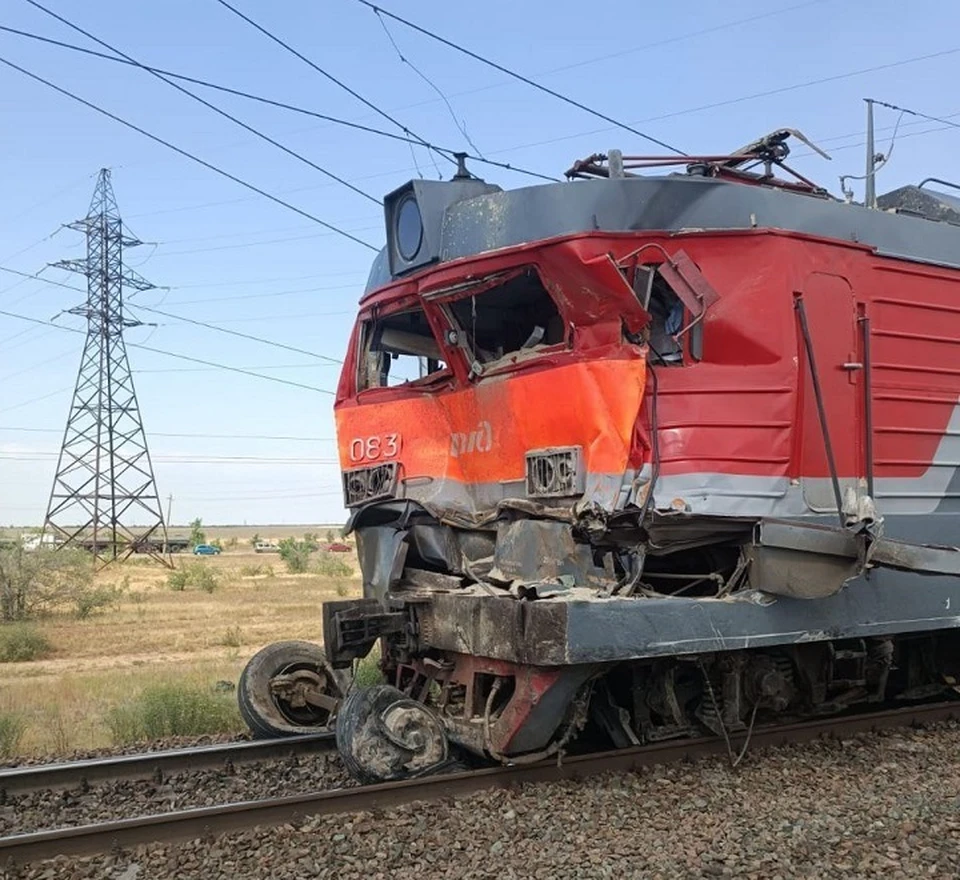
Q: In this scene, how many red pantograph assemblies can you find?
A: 1